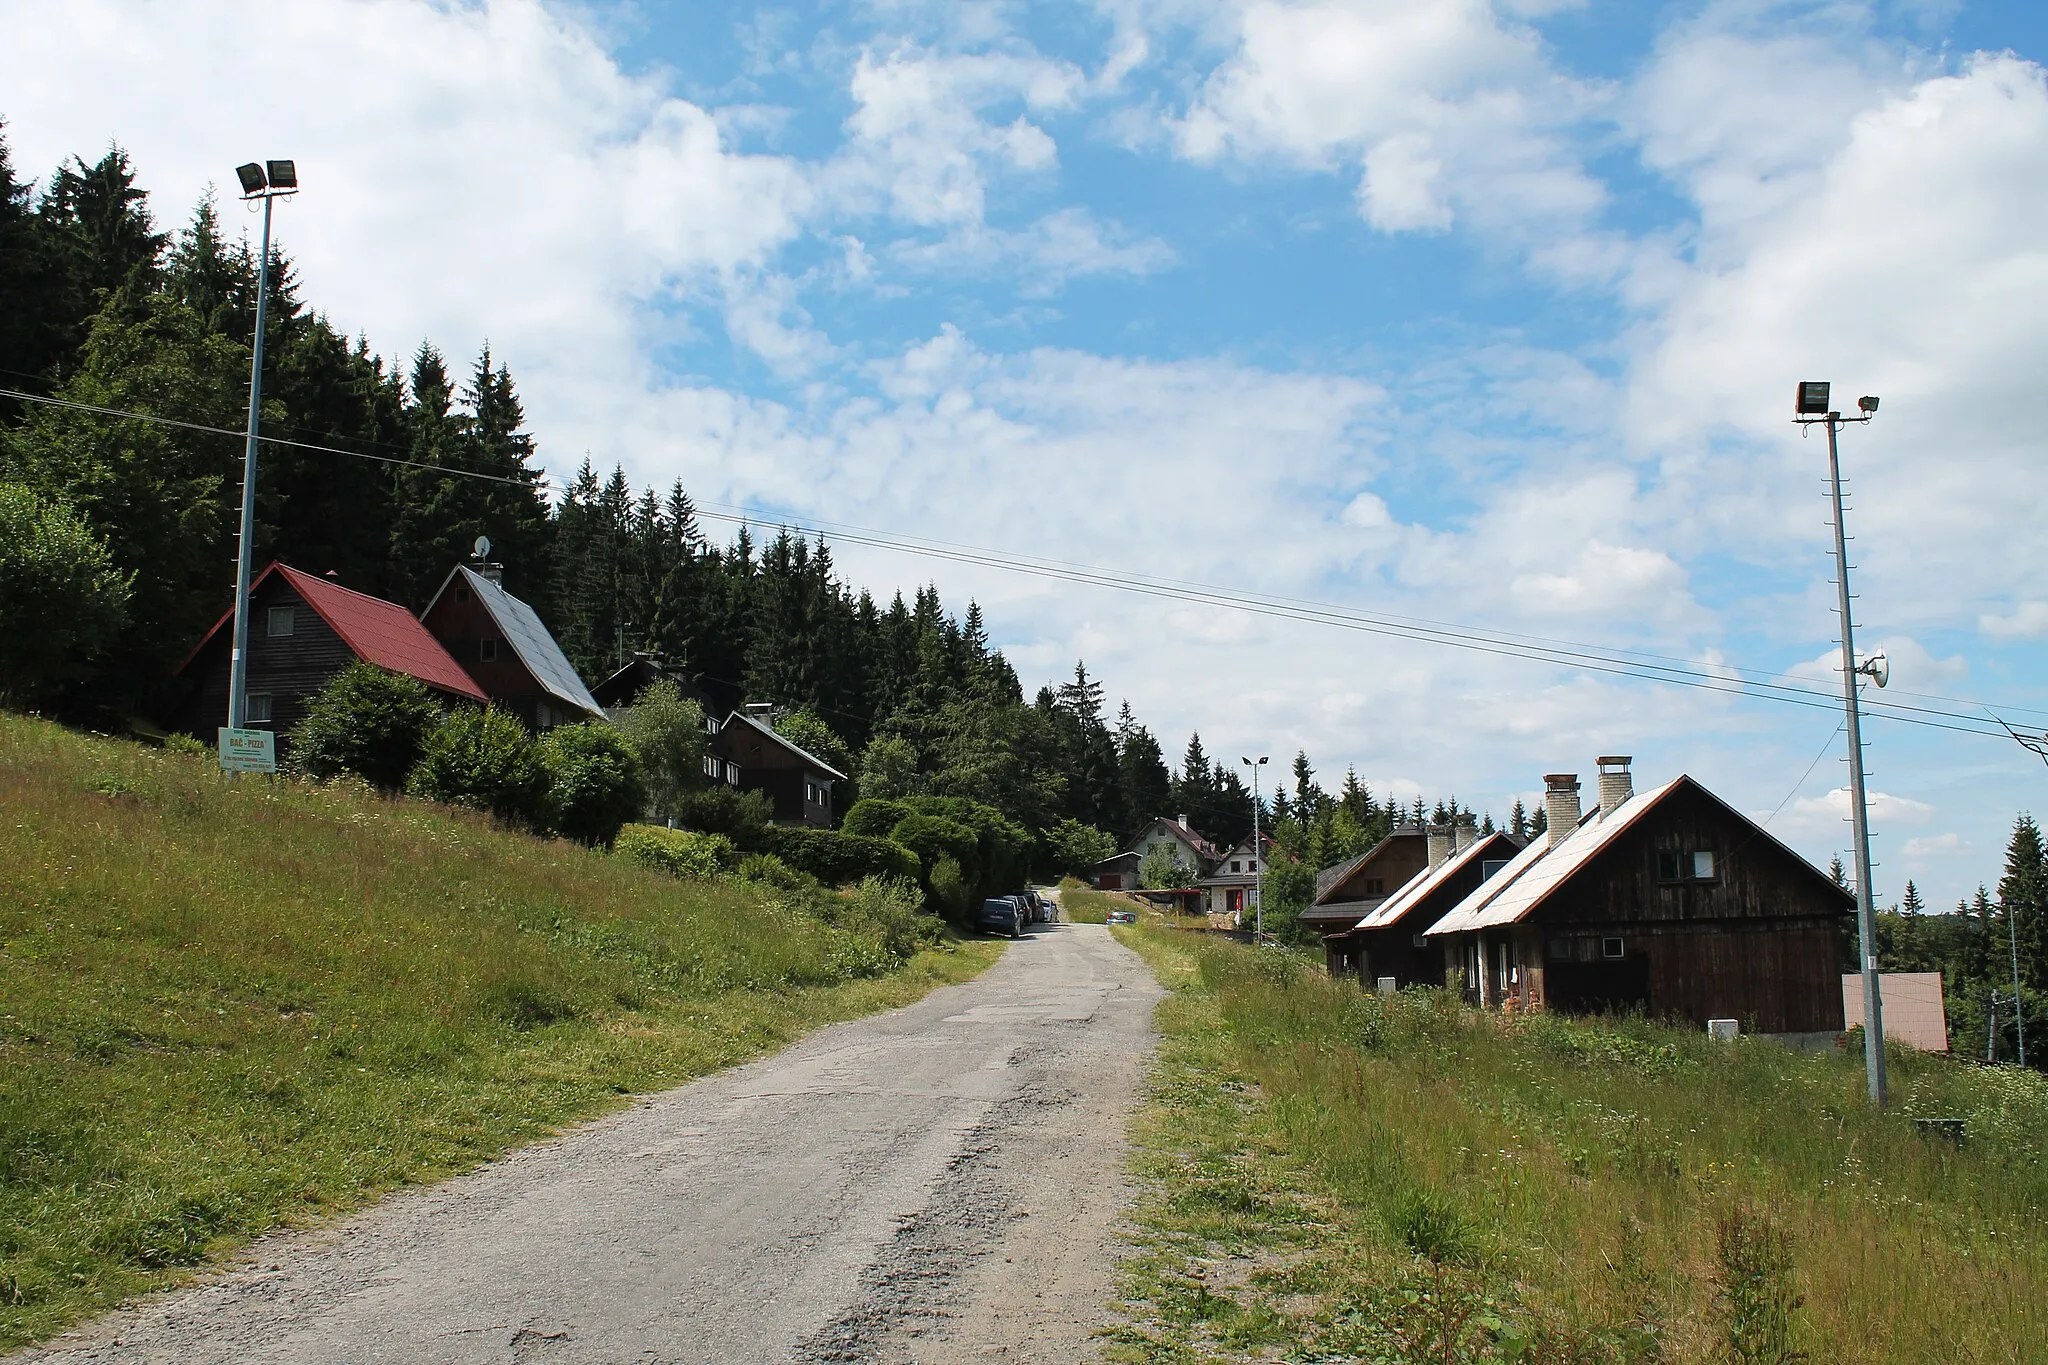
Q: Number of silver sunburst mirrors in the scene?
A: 0